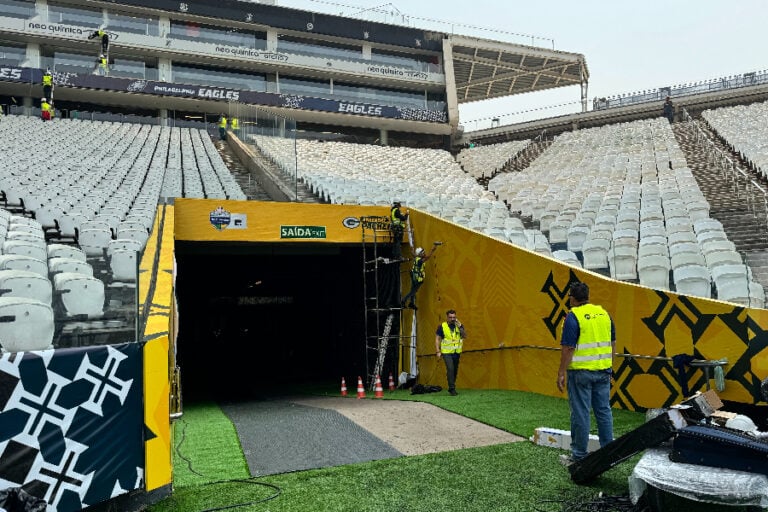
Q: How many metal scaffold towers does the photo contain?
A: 1